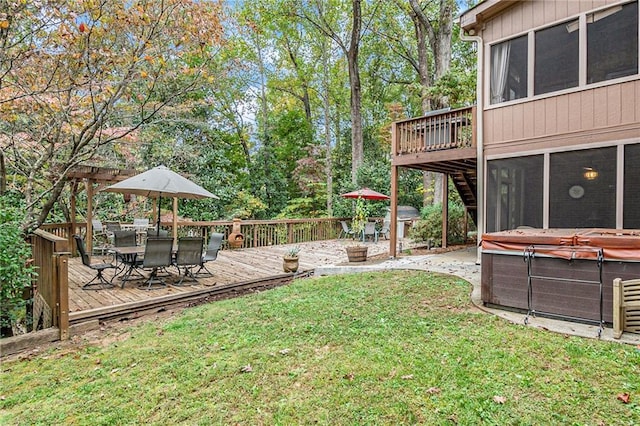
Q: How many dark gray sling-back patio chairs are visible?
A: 6